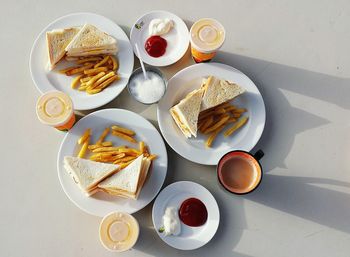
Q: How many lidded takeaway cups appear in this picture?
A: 3